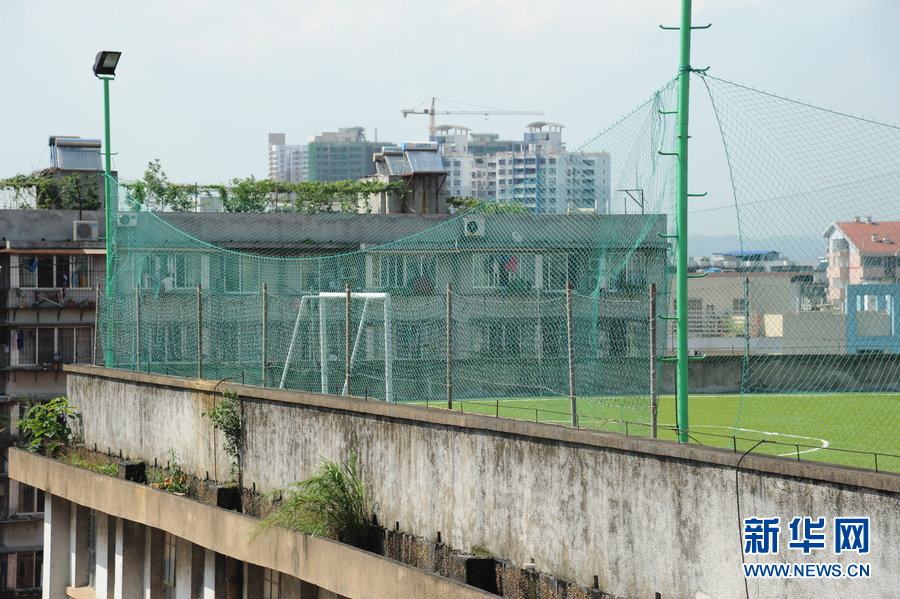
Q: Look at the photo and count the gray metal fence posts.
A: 8